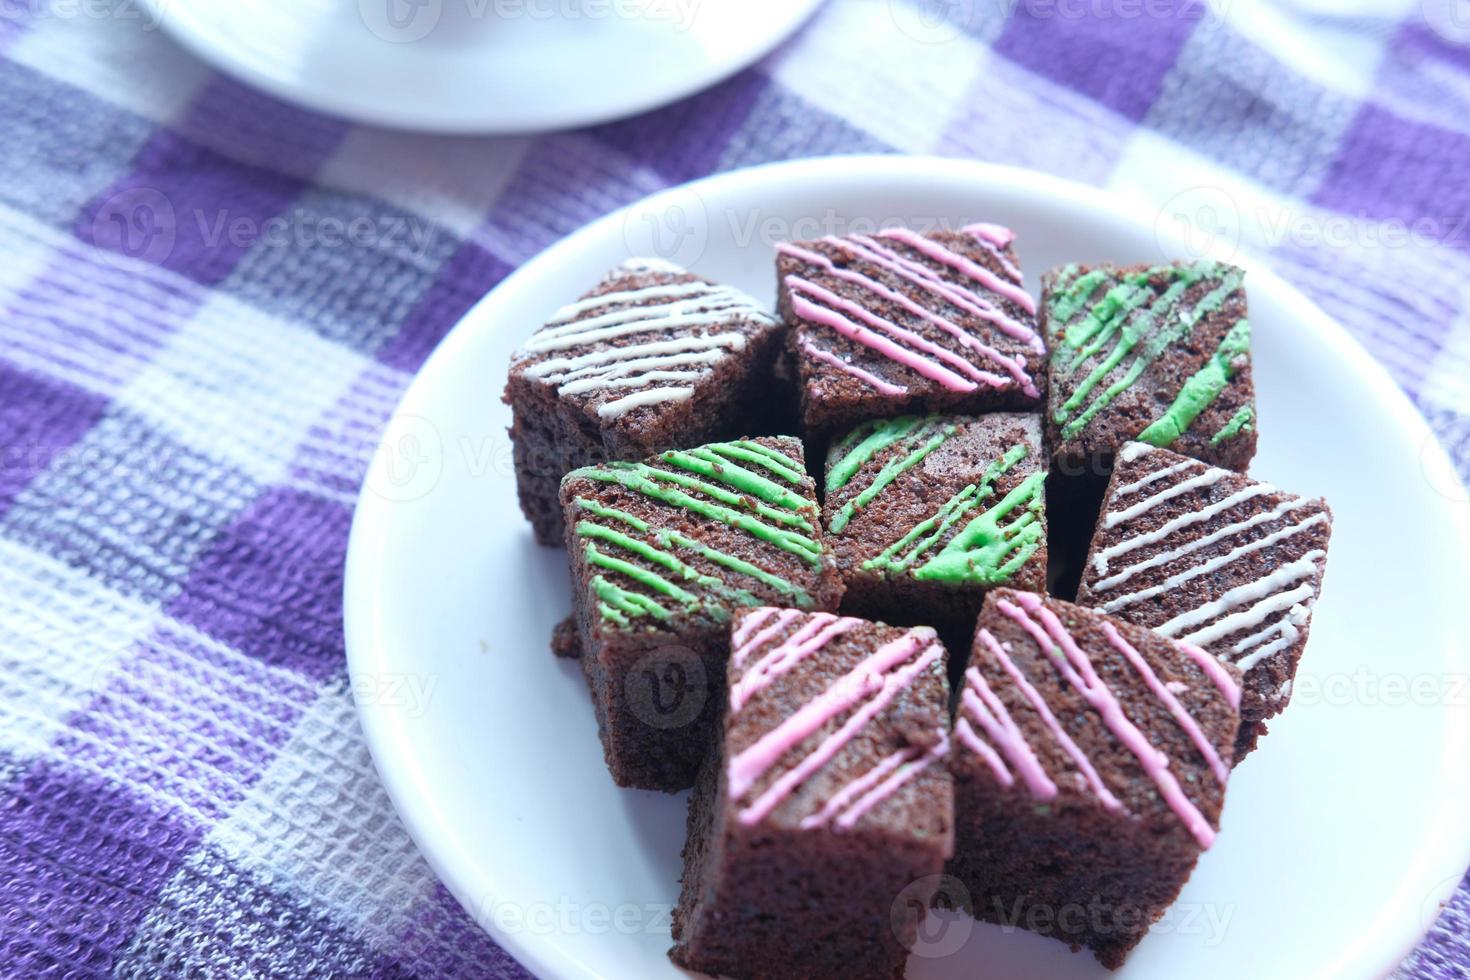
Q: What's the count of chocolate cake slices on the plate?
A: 8